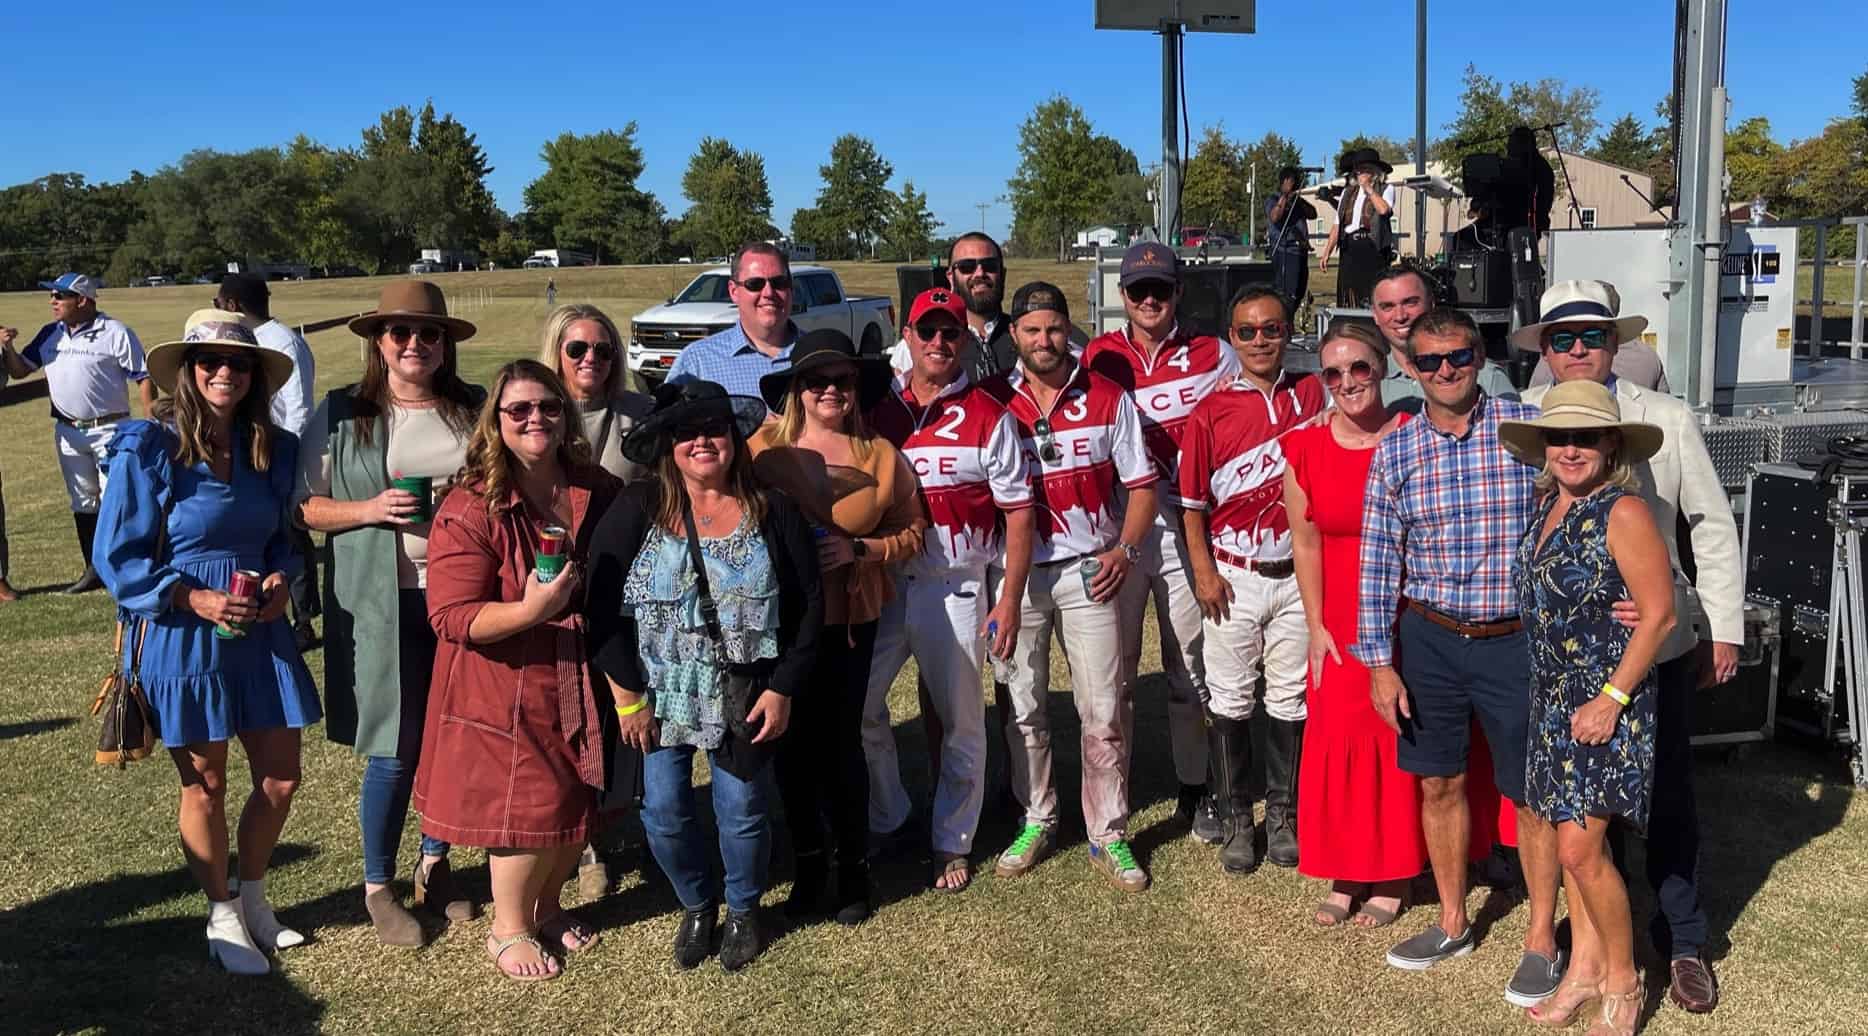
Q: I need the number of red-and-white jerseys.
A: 4